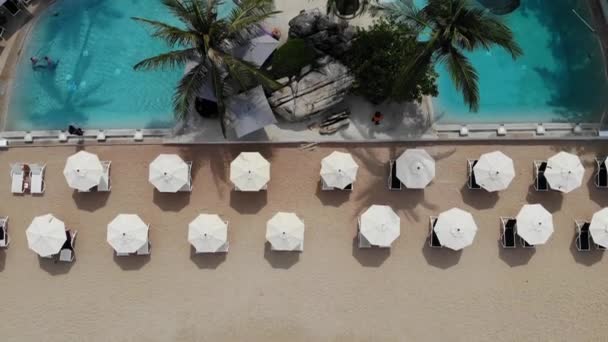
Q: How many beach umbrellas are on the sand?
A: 15